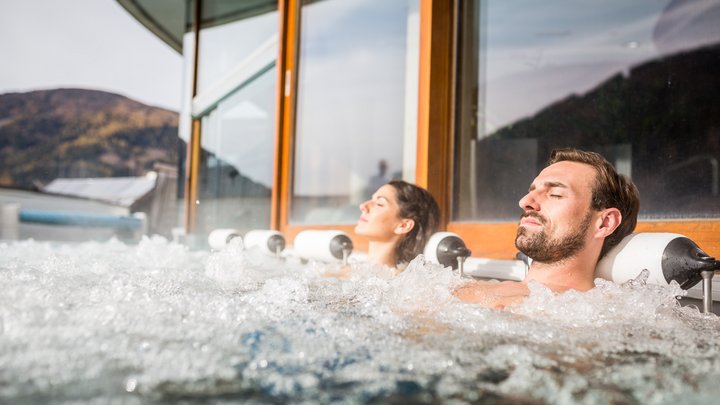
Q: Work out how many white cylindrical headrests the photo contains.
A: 5